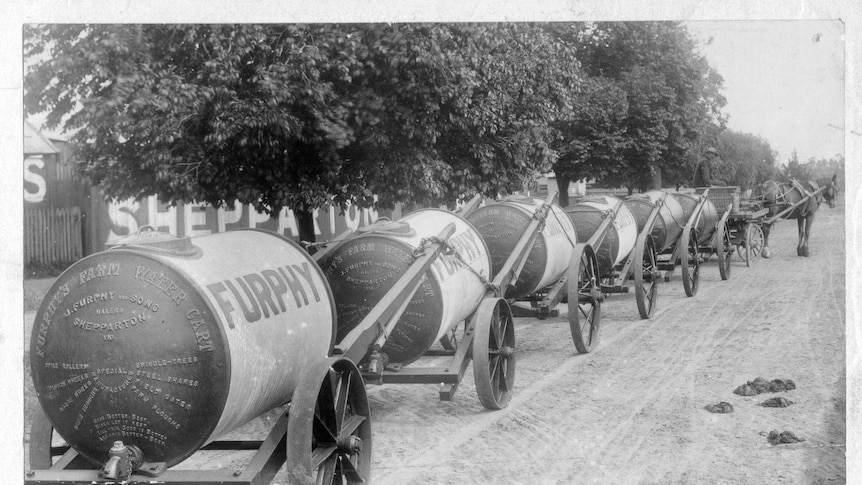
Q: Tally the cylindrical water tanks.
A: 6